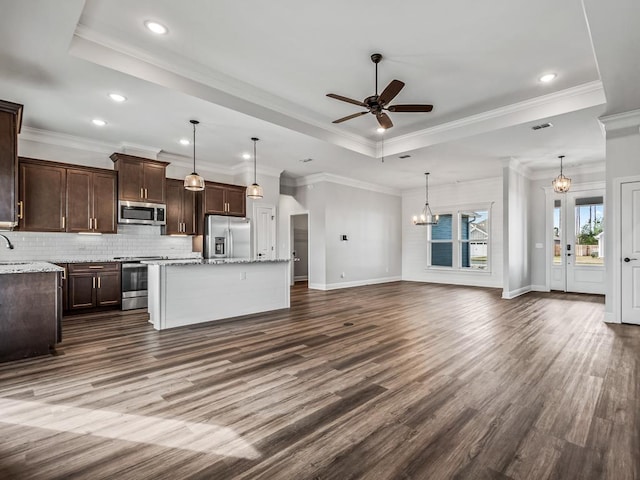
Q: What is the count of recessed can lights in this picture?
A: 7